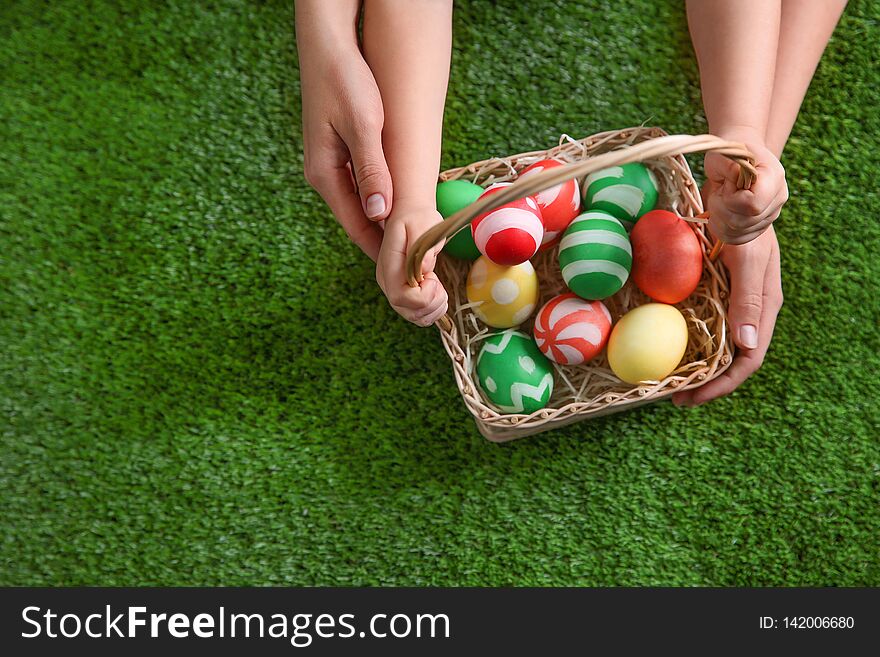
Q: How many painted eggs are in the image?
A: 10